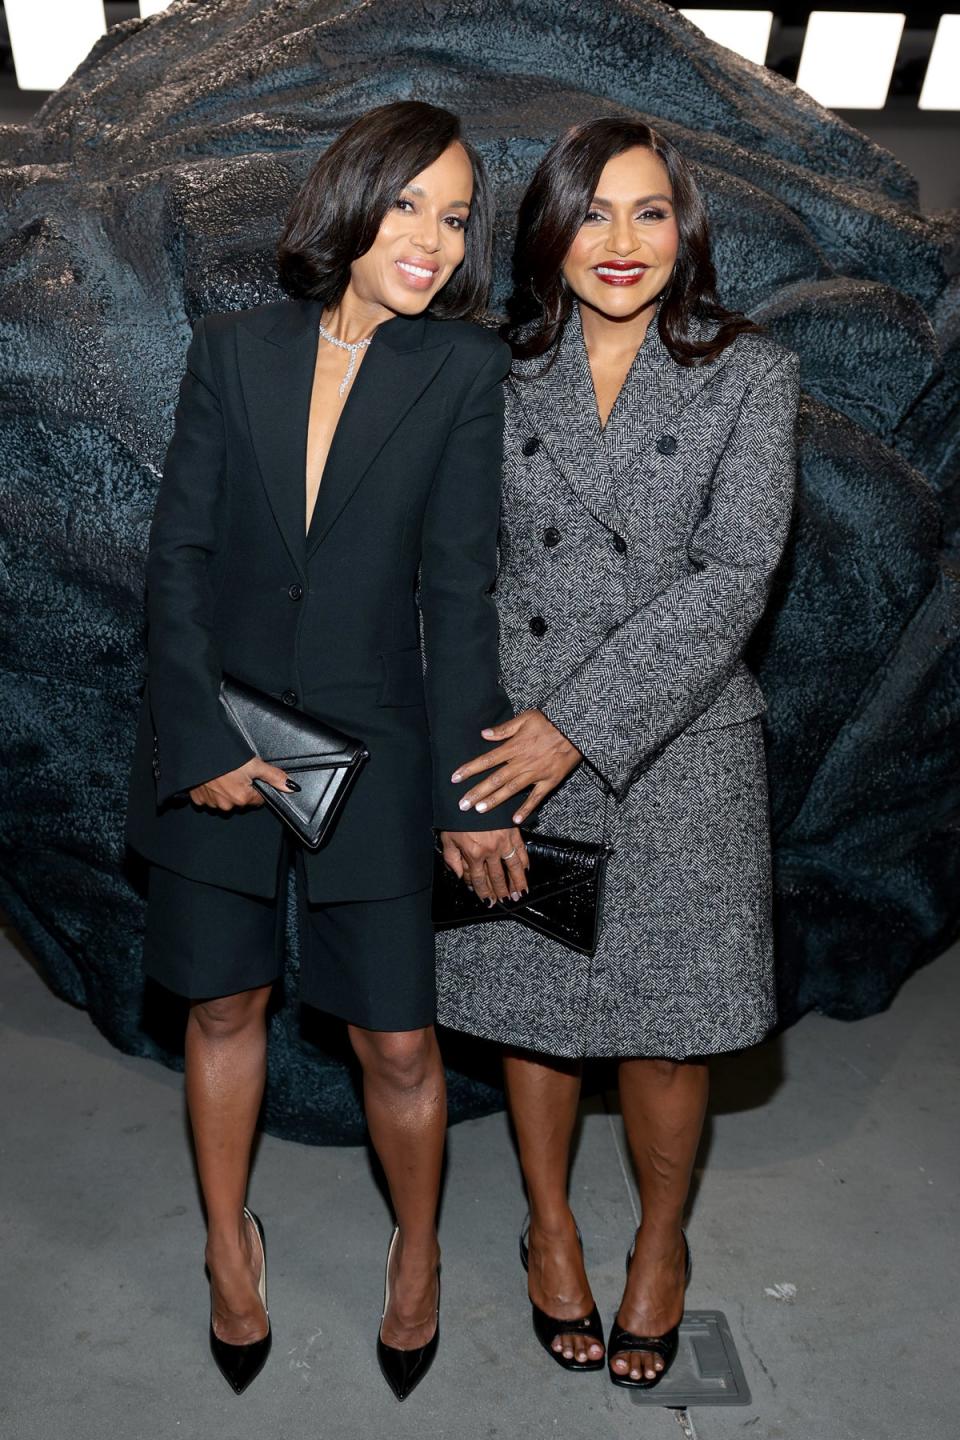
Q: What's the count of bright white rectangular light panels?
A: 5